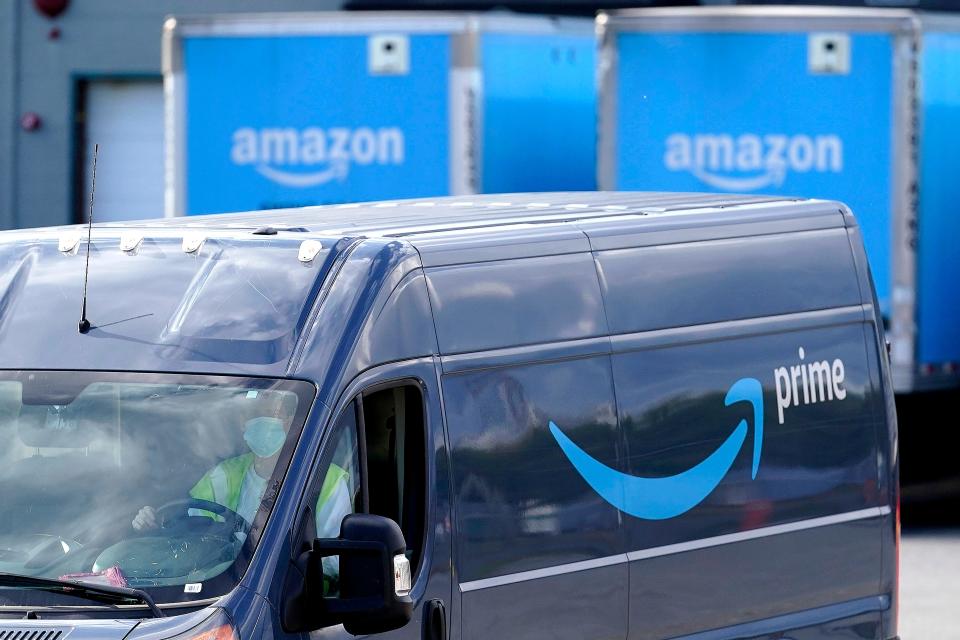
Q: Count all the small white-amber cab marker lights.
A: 4